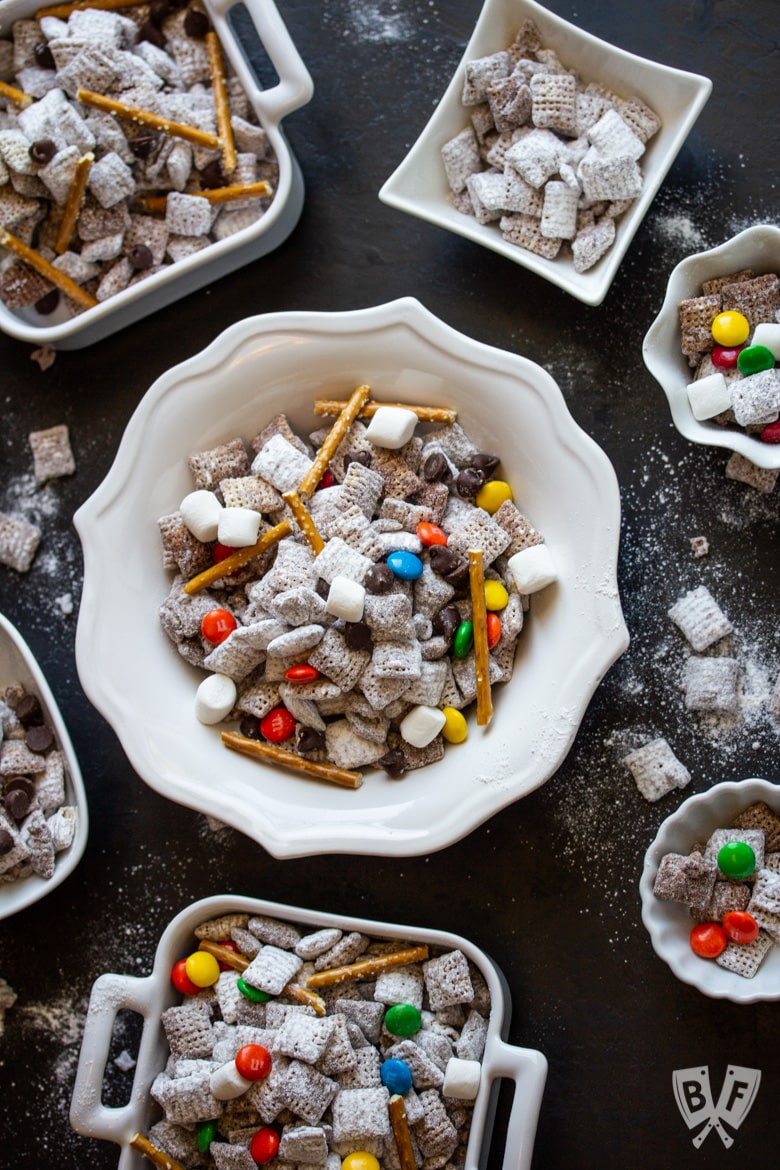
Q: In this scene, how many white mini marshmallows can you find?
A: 11